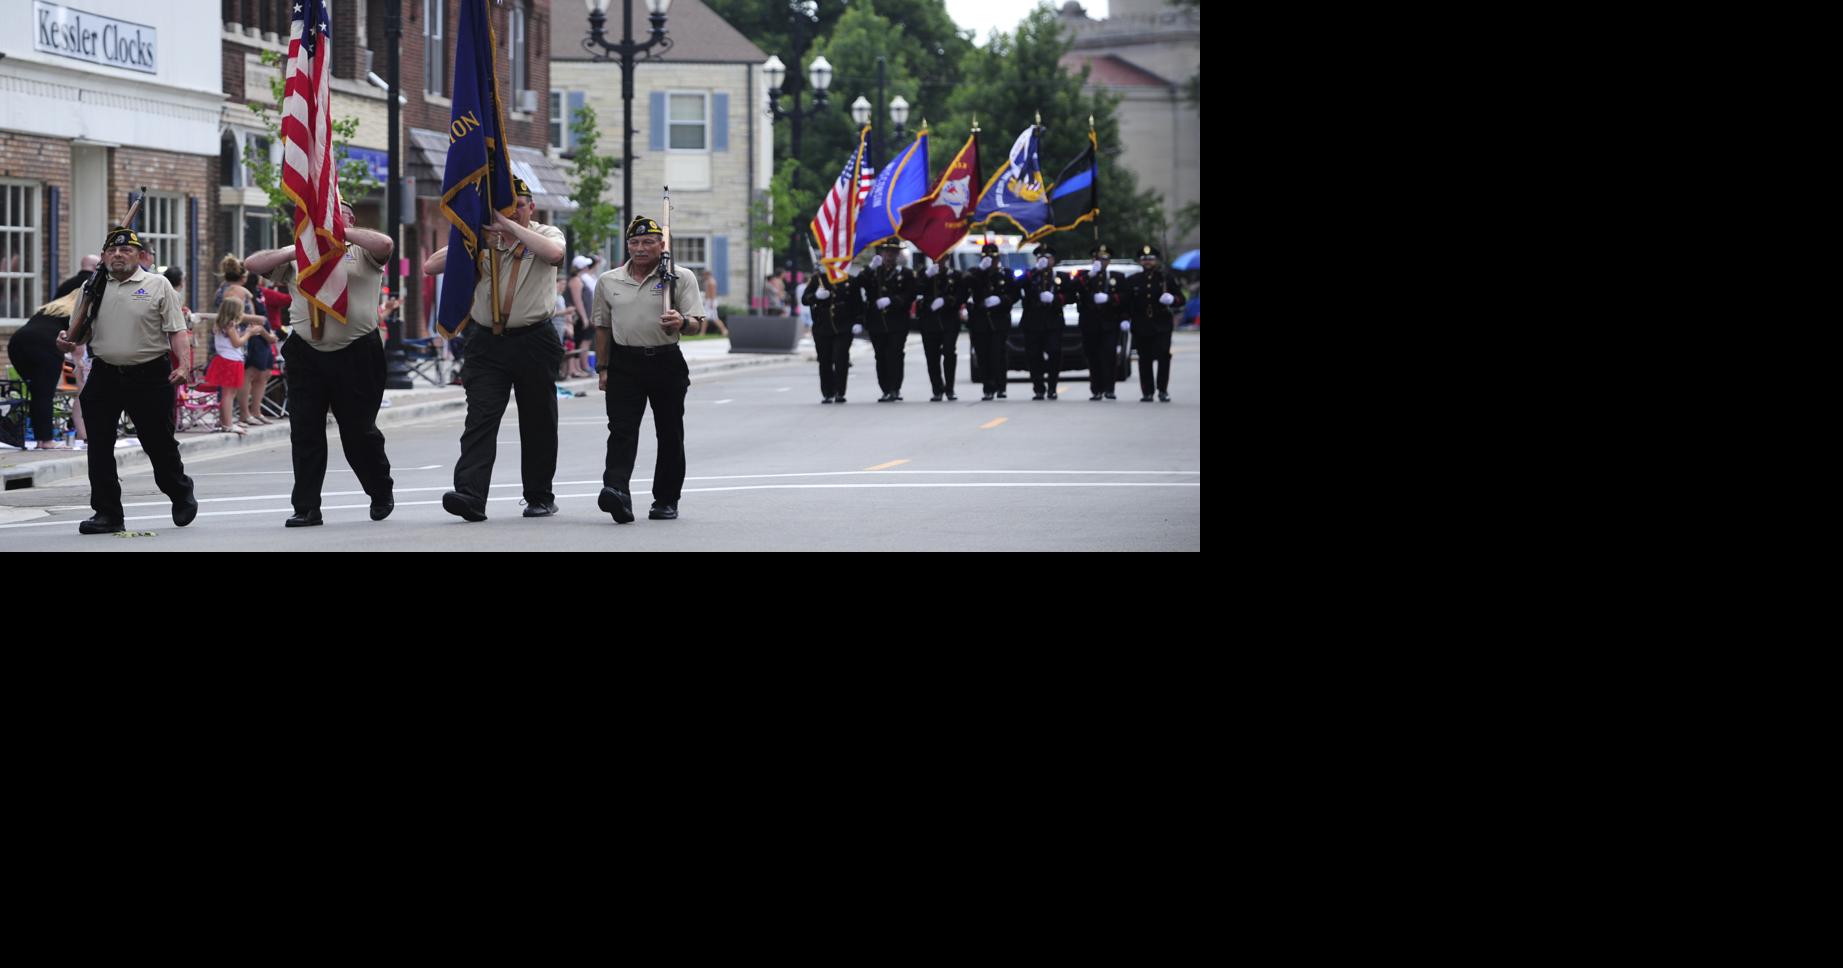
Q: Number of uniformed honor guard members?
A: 11